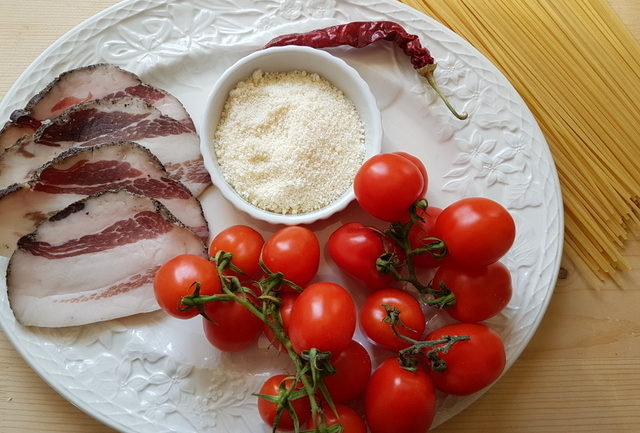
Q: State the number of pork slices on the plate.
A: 4